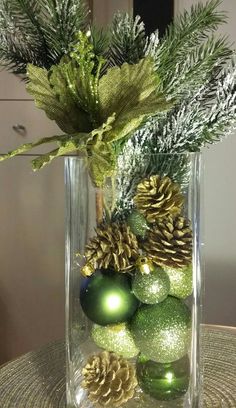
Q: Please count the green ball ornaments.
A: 7